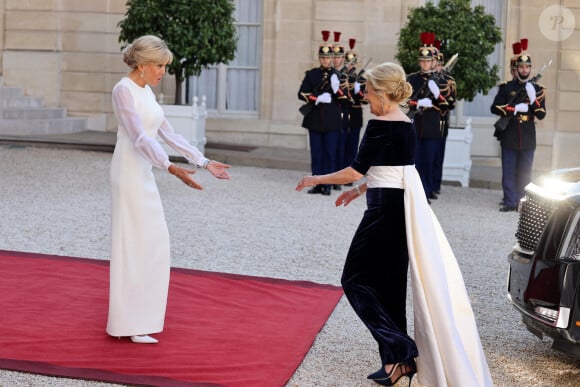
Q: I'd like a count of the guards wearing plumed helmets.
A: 8